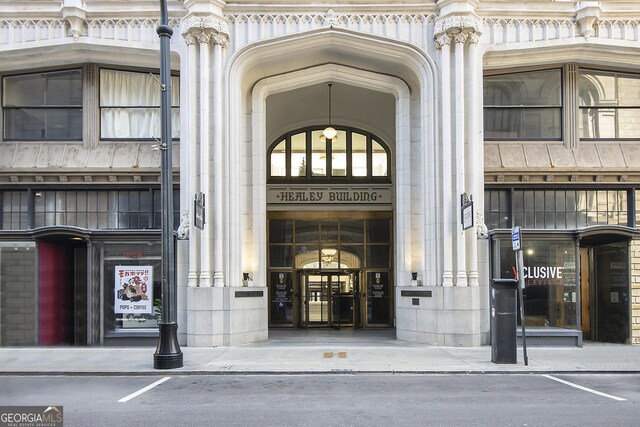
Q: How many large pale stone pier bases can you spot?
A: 2